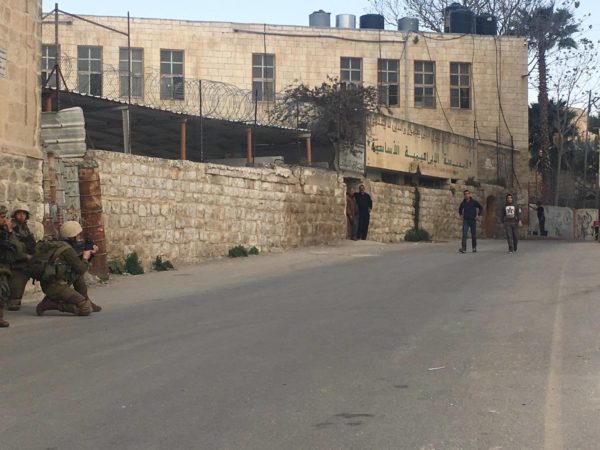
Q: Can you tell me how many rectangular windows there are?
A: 9